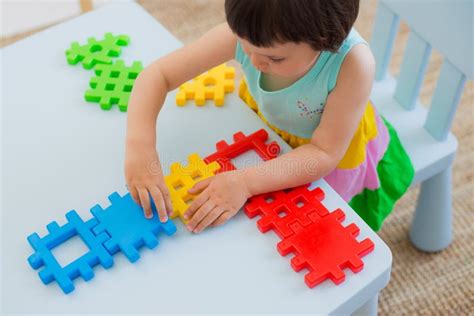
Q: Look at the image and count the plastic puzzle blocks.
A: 9